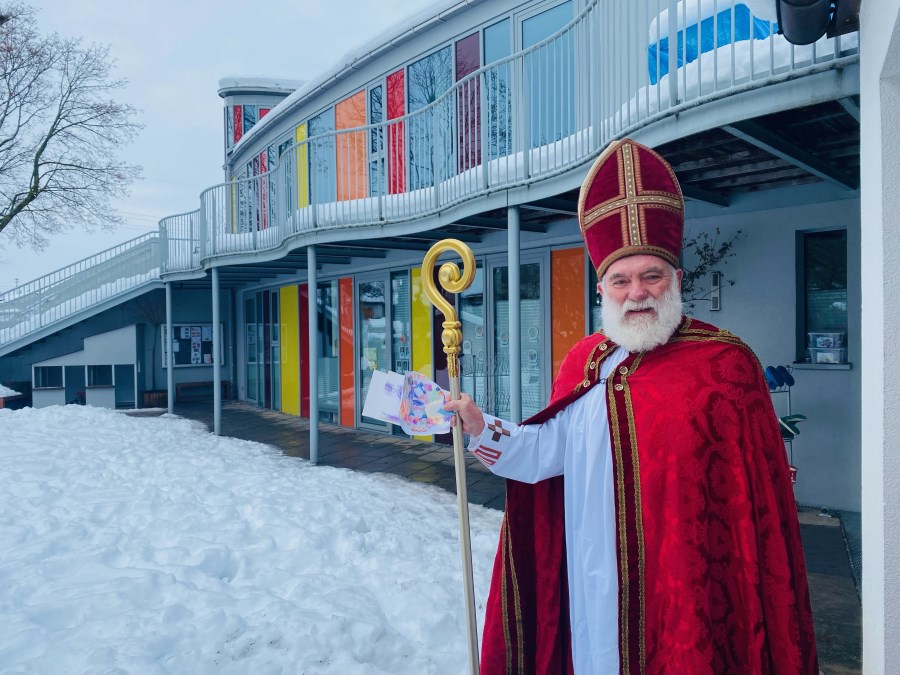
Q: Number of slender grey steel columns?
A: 4